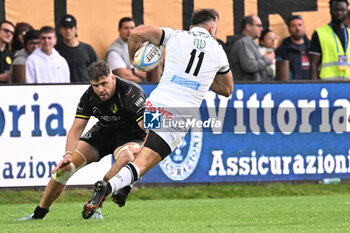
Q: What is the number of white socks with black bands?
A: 1